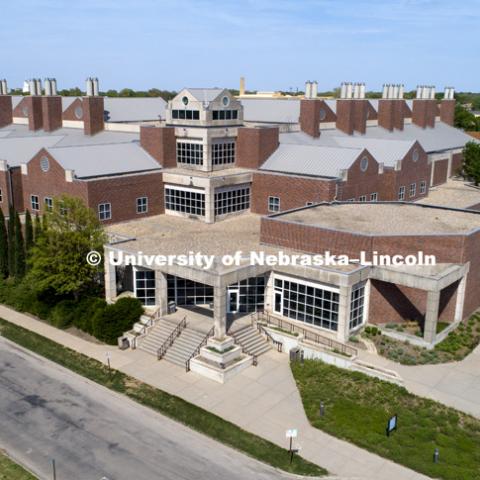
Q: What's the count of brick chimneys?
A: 12